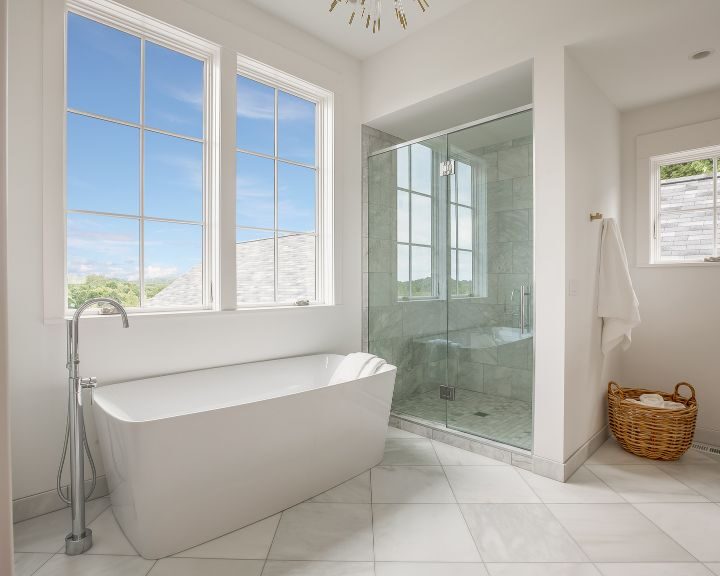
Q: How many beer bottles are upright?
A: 0